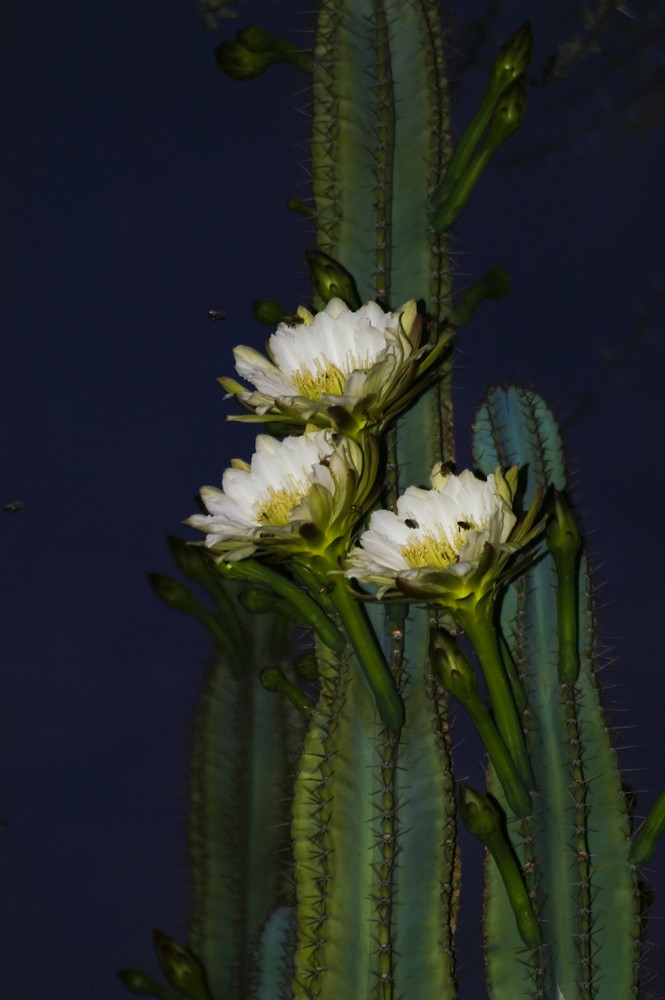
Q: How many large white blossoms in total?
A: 3